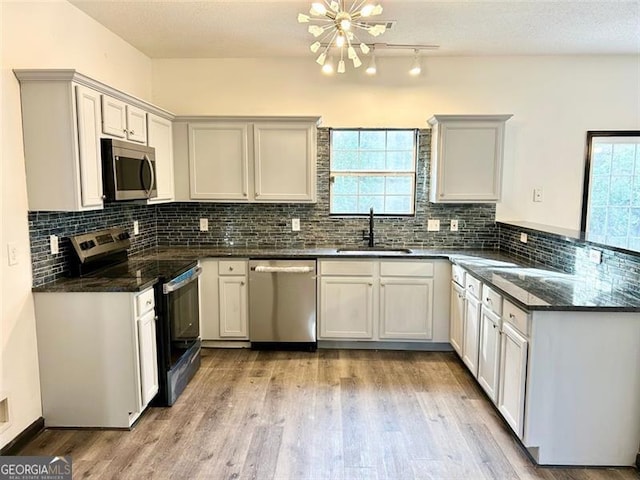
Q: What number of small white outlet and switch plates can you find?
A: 10